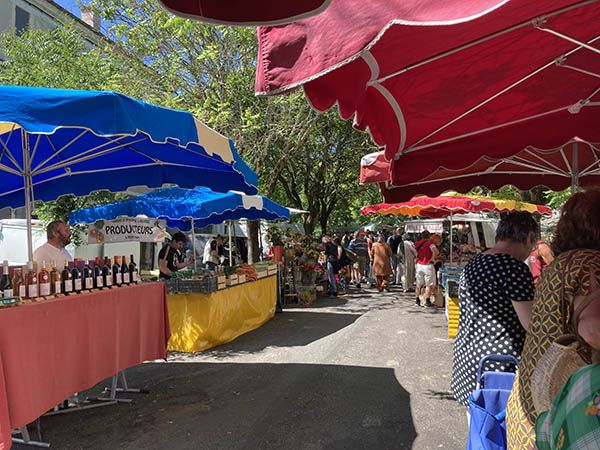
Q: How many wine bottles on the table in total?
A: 13